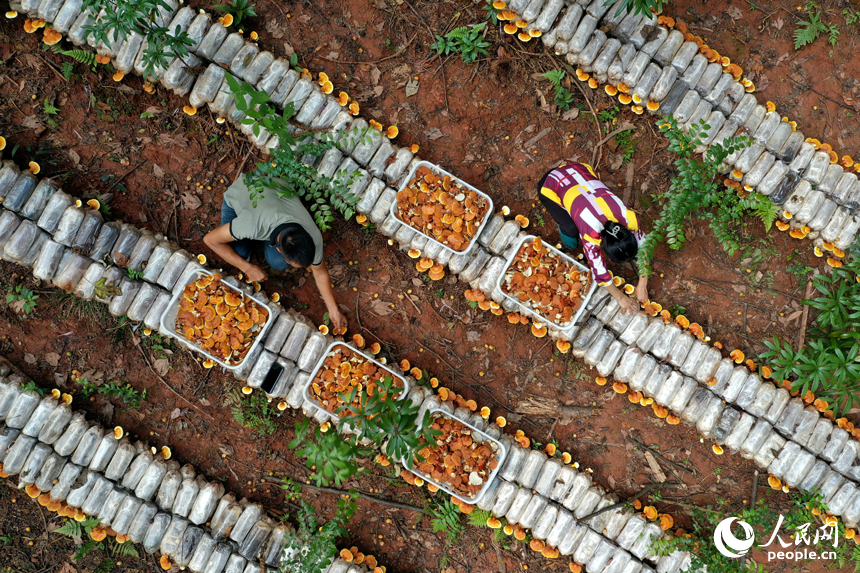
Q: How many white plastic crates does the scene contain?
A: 5